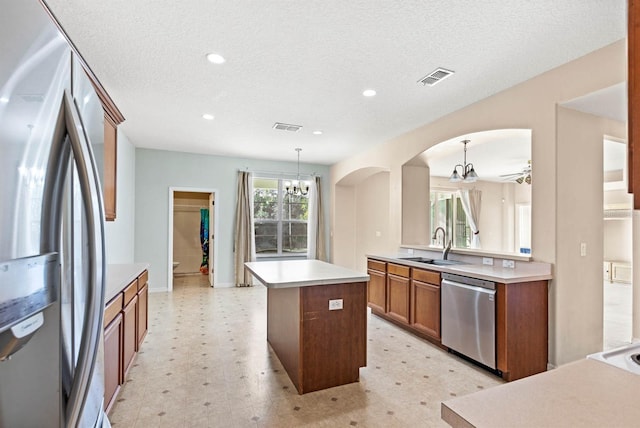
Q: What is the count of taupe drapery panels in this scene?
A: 2